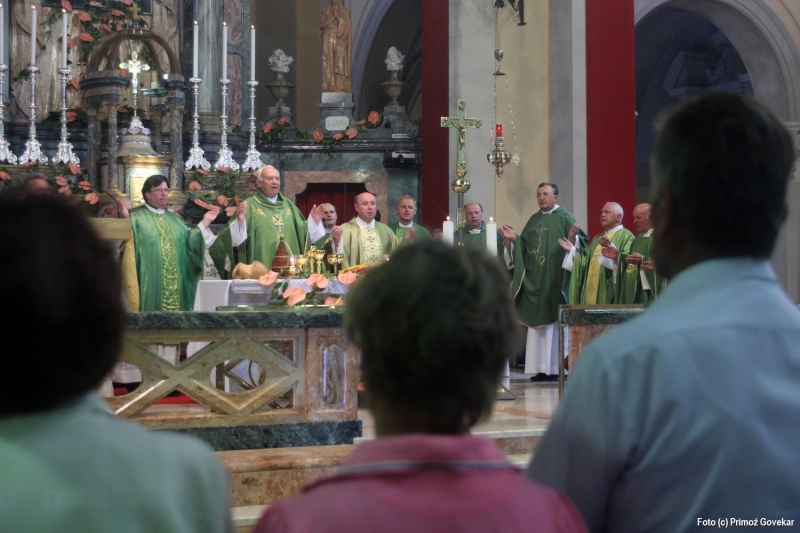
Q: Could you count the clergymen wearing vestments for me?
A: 9